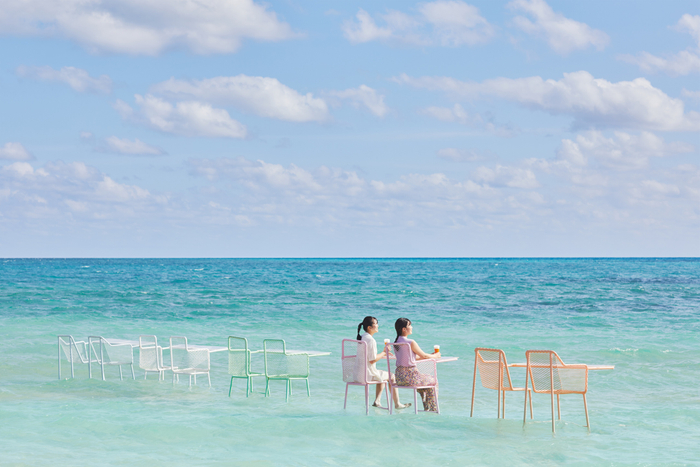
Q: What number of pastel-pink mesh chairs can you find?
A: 2